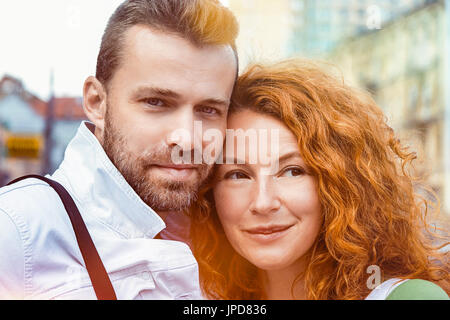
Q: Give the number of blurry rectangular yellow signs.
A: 1